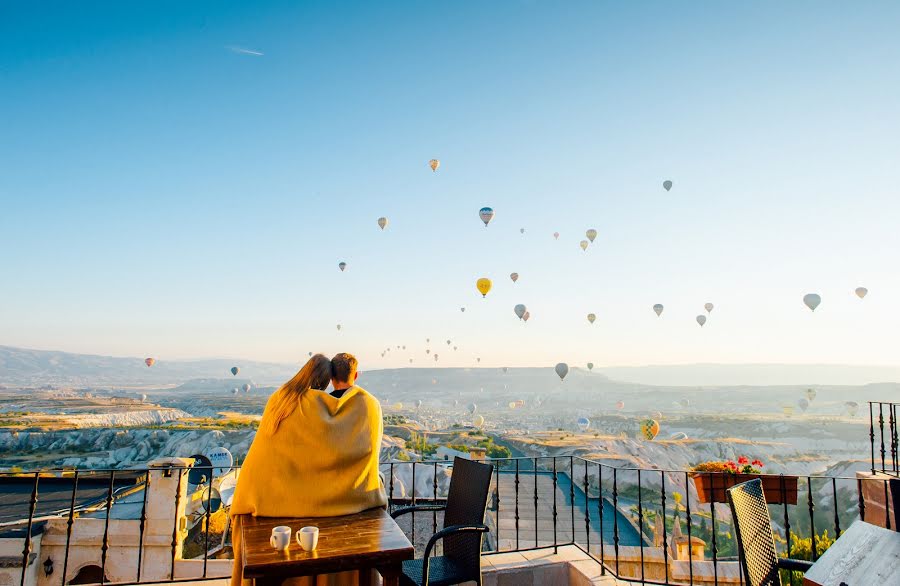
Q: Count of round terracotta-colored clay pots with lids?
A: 0